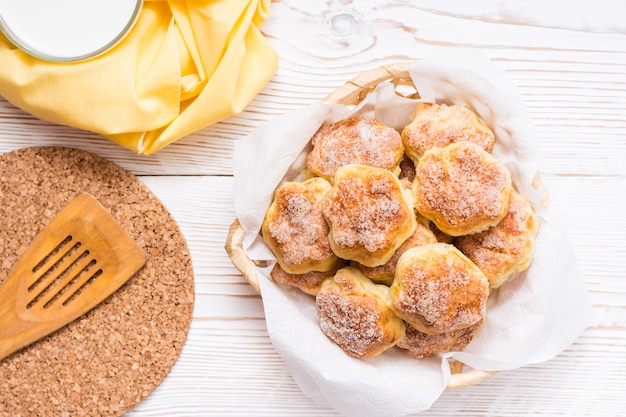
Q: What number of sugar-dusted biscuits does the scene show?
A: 11